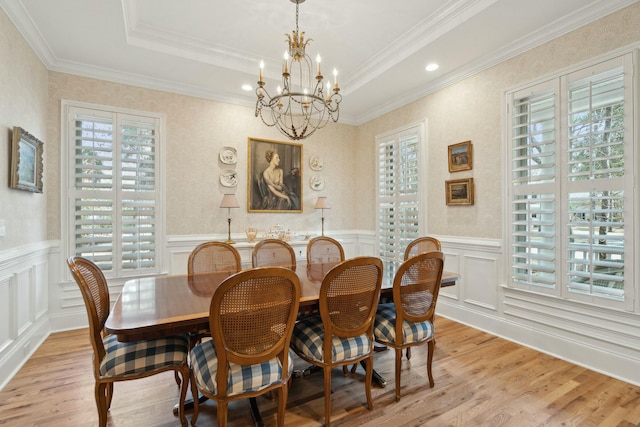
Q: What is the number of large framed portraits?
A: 1